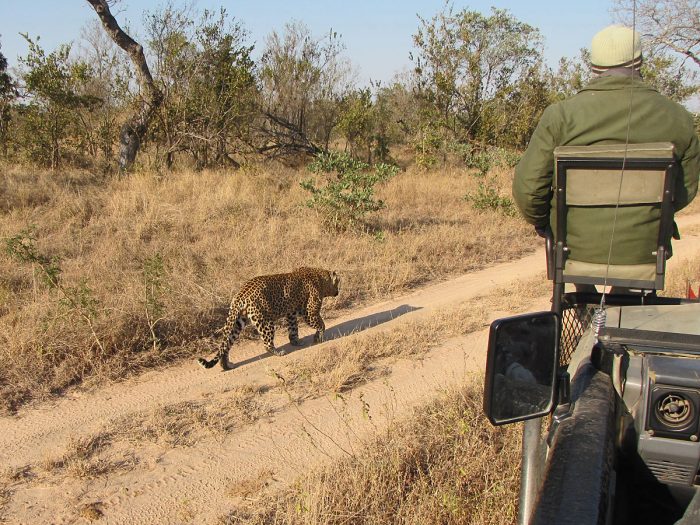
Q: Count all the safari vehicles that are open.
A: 1